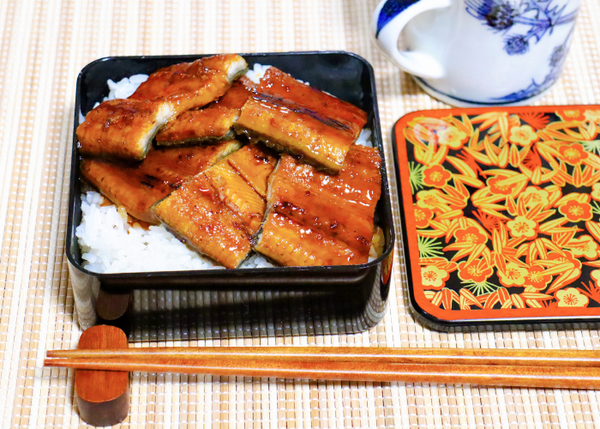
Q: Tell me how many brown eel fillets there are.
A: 7